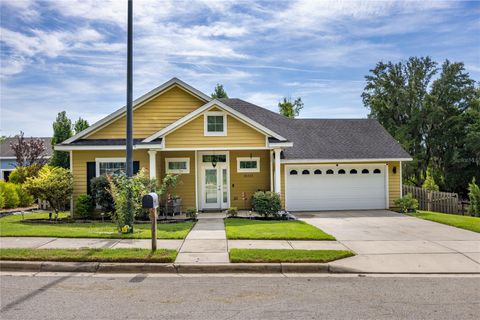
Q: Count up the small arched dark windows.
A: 8